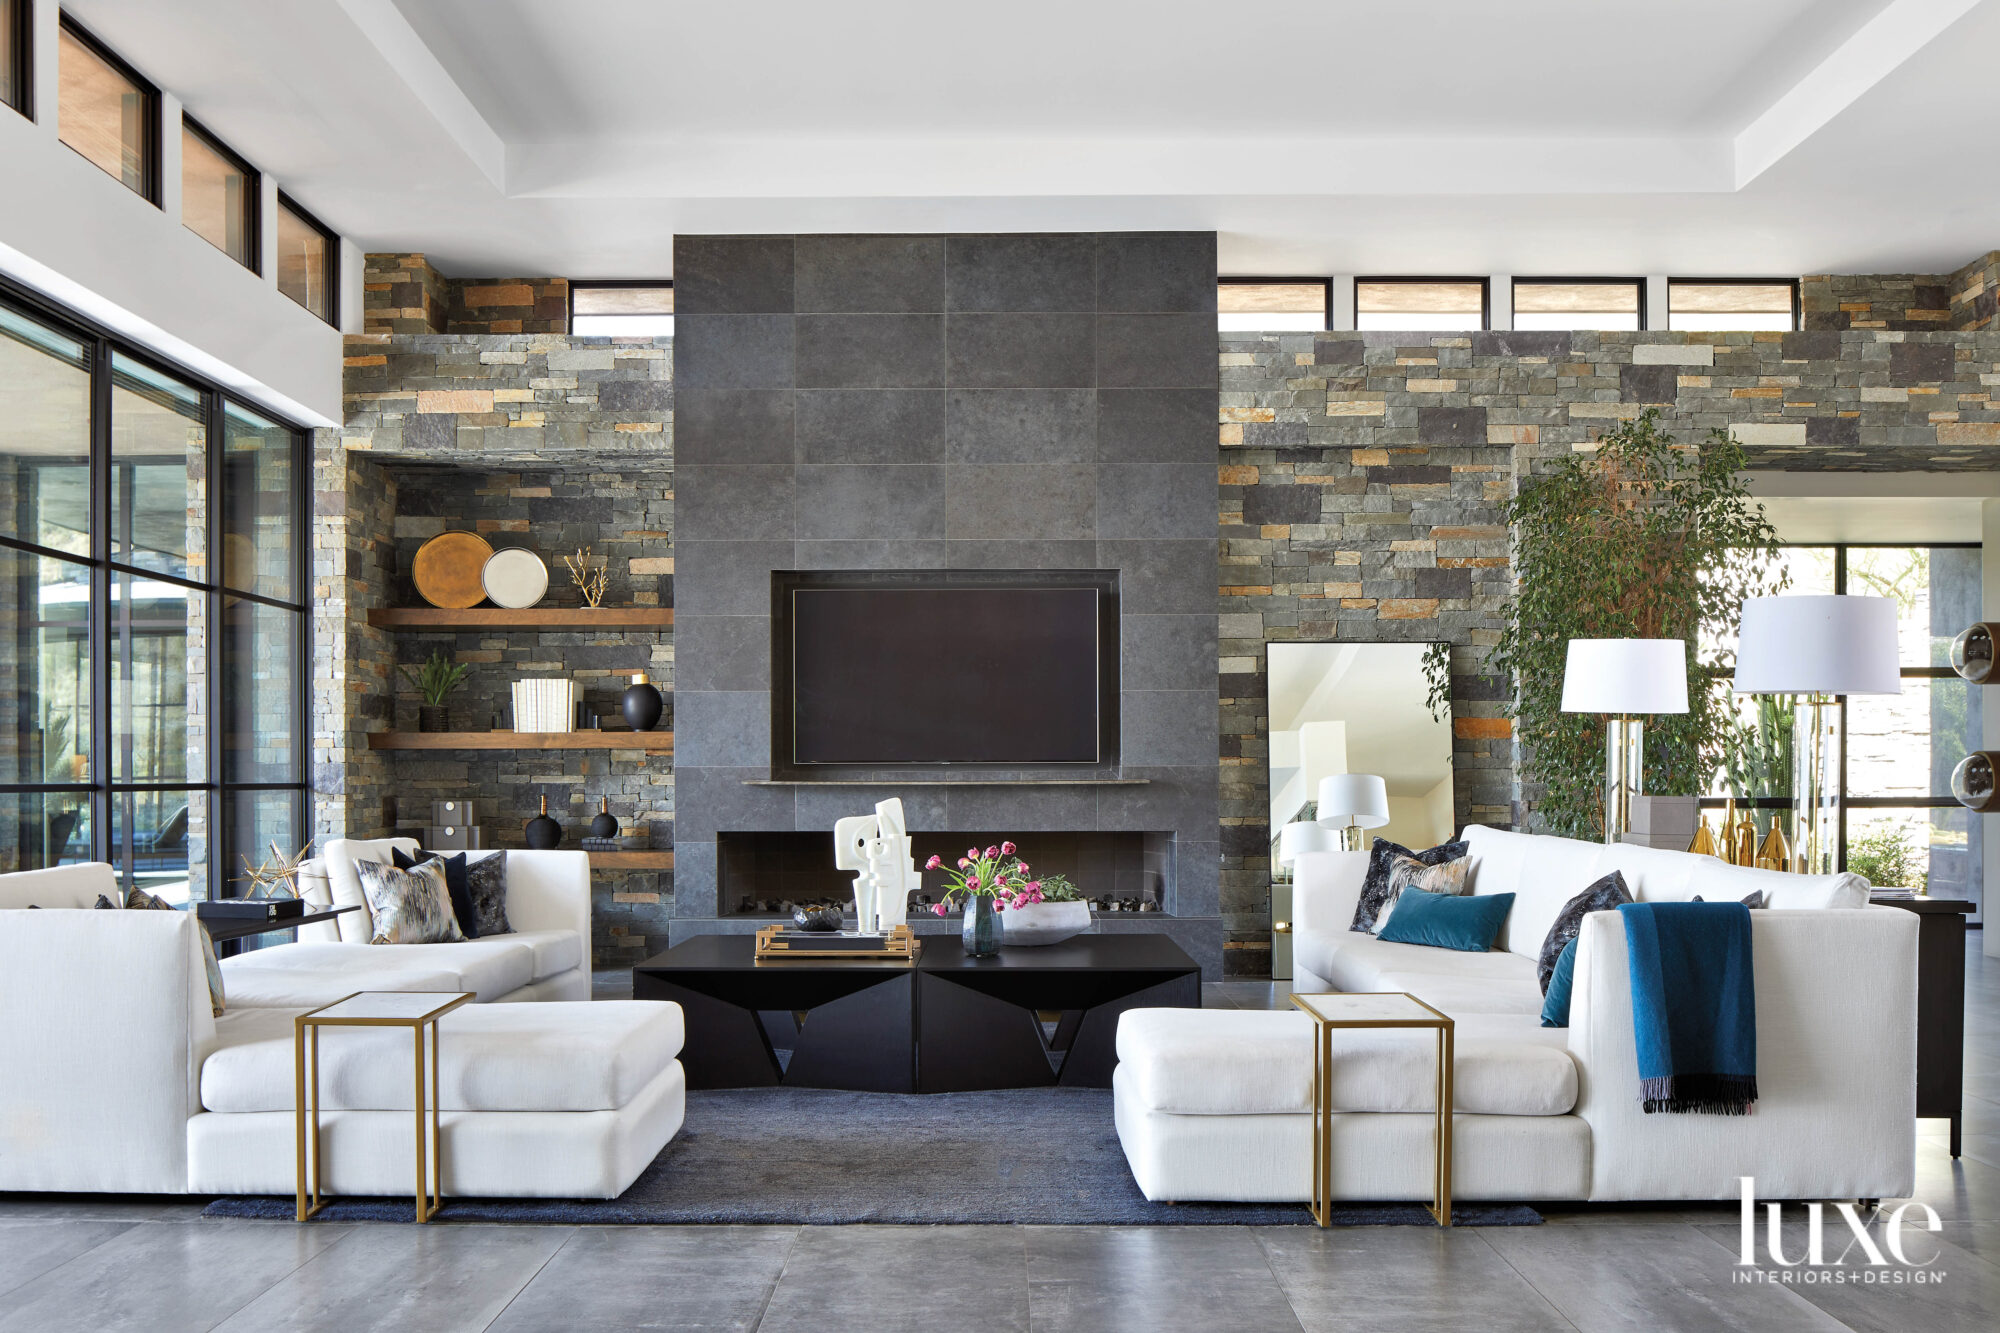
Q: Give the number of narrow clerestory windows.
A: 9